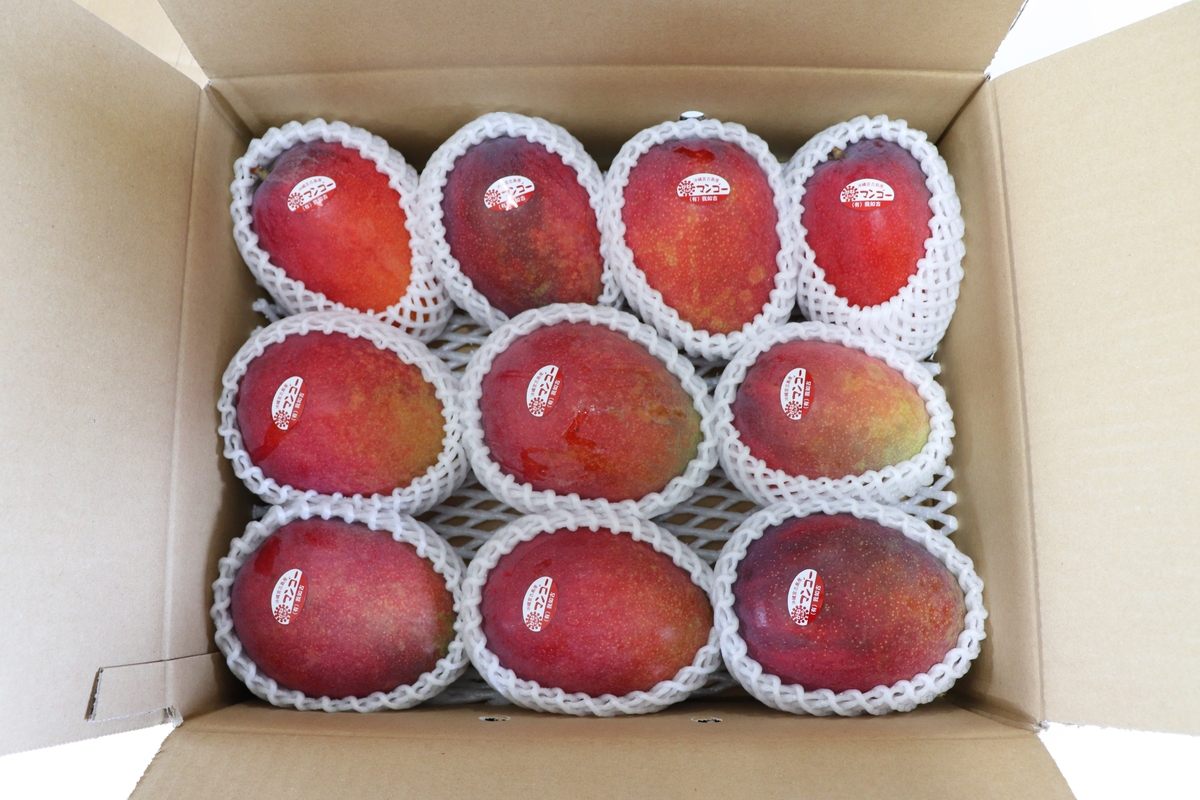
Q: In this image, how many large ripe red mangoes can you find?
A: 10